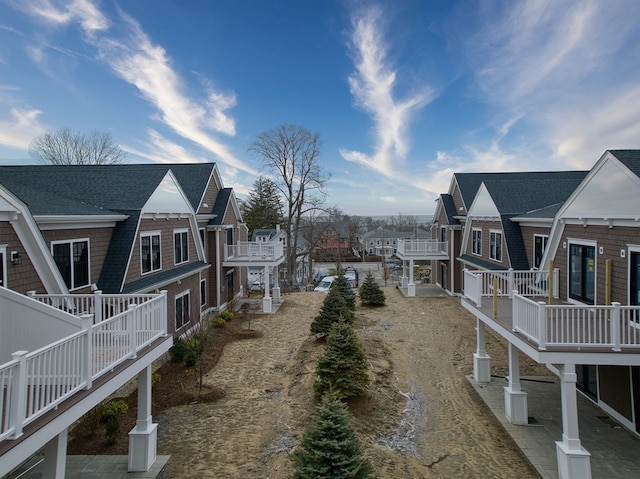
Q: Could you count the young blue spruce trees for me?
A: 5